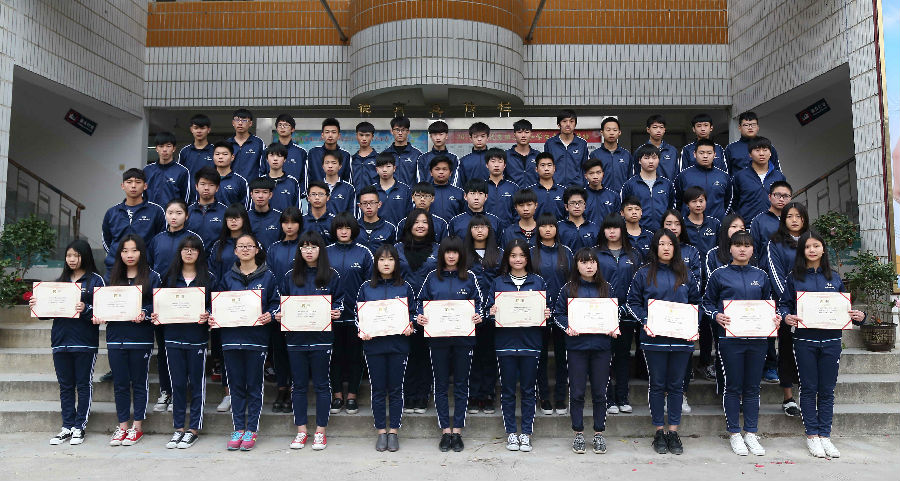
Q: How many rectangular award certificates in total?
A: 12